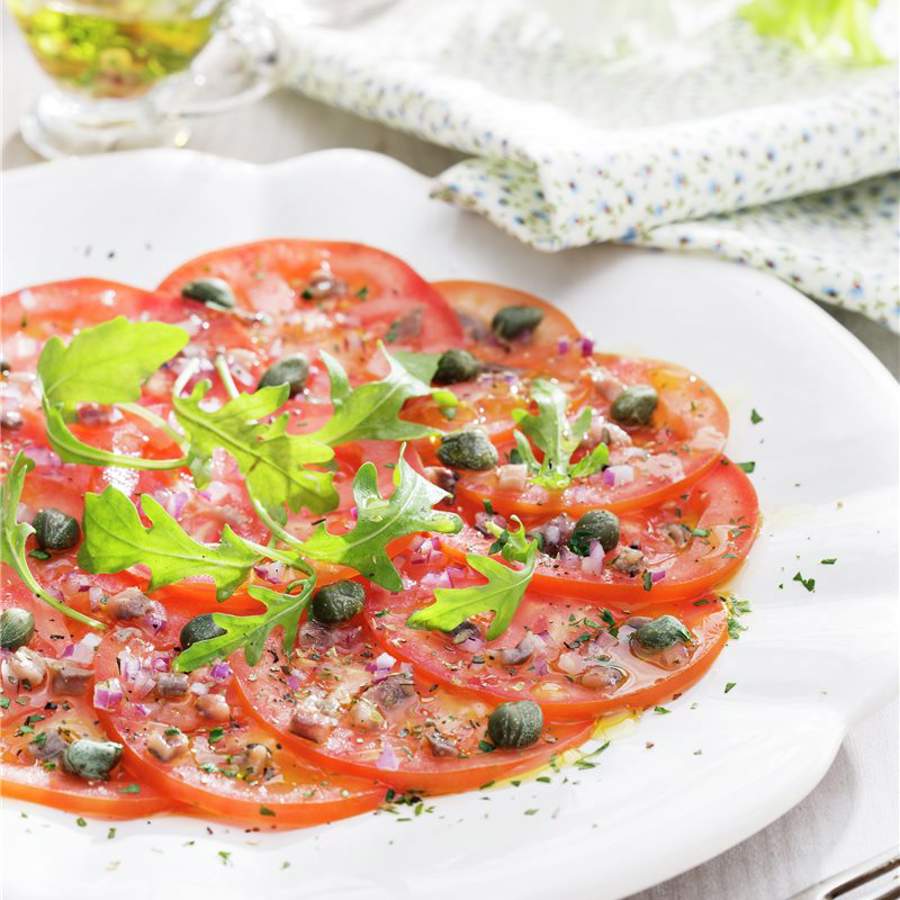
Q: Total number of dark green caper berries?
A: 14